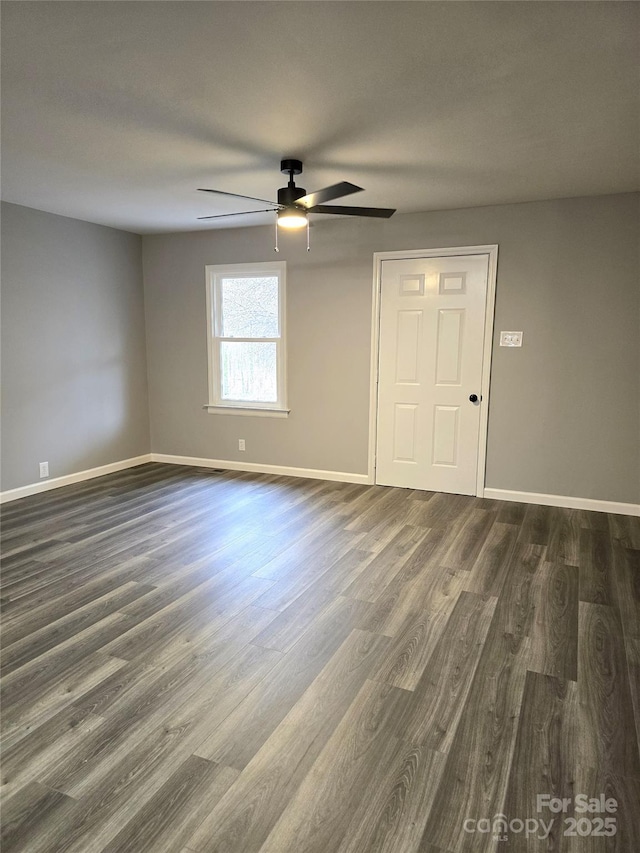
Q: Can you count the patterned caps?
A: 0